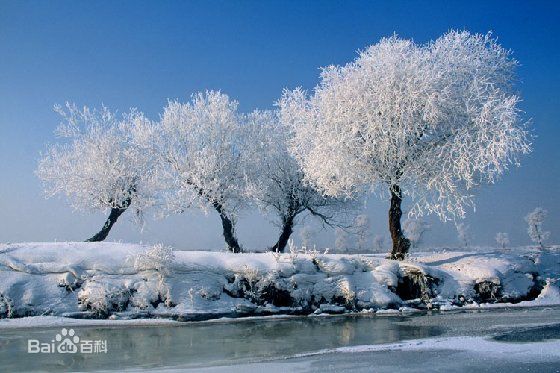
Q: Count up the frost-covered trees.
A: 4